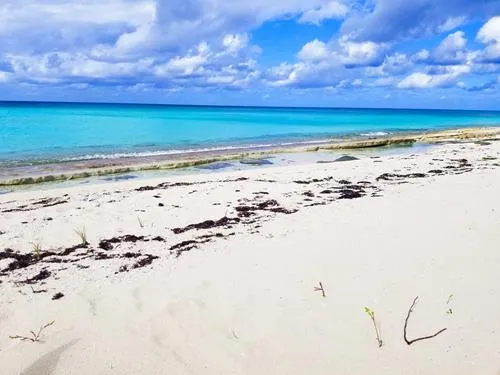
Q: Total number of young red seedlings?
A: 0